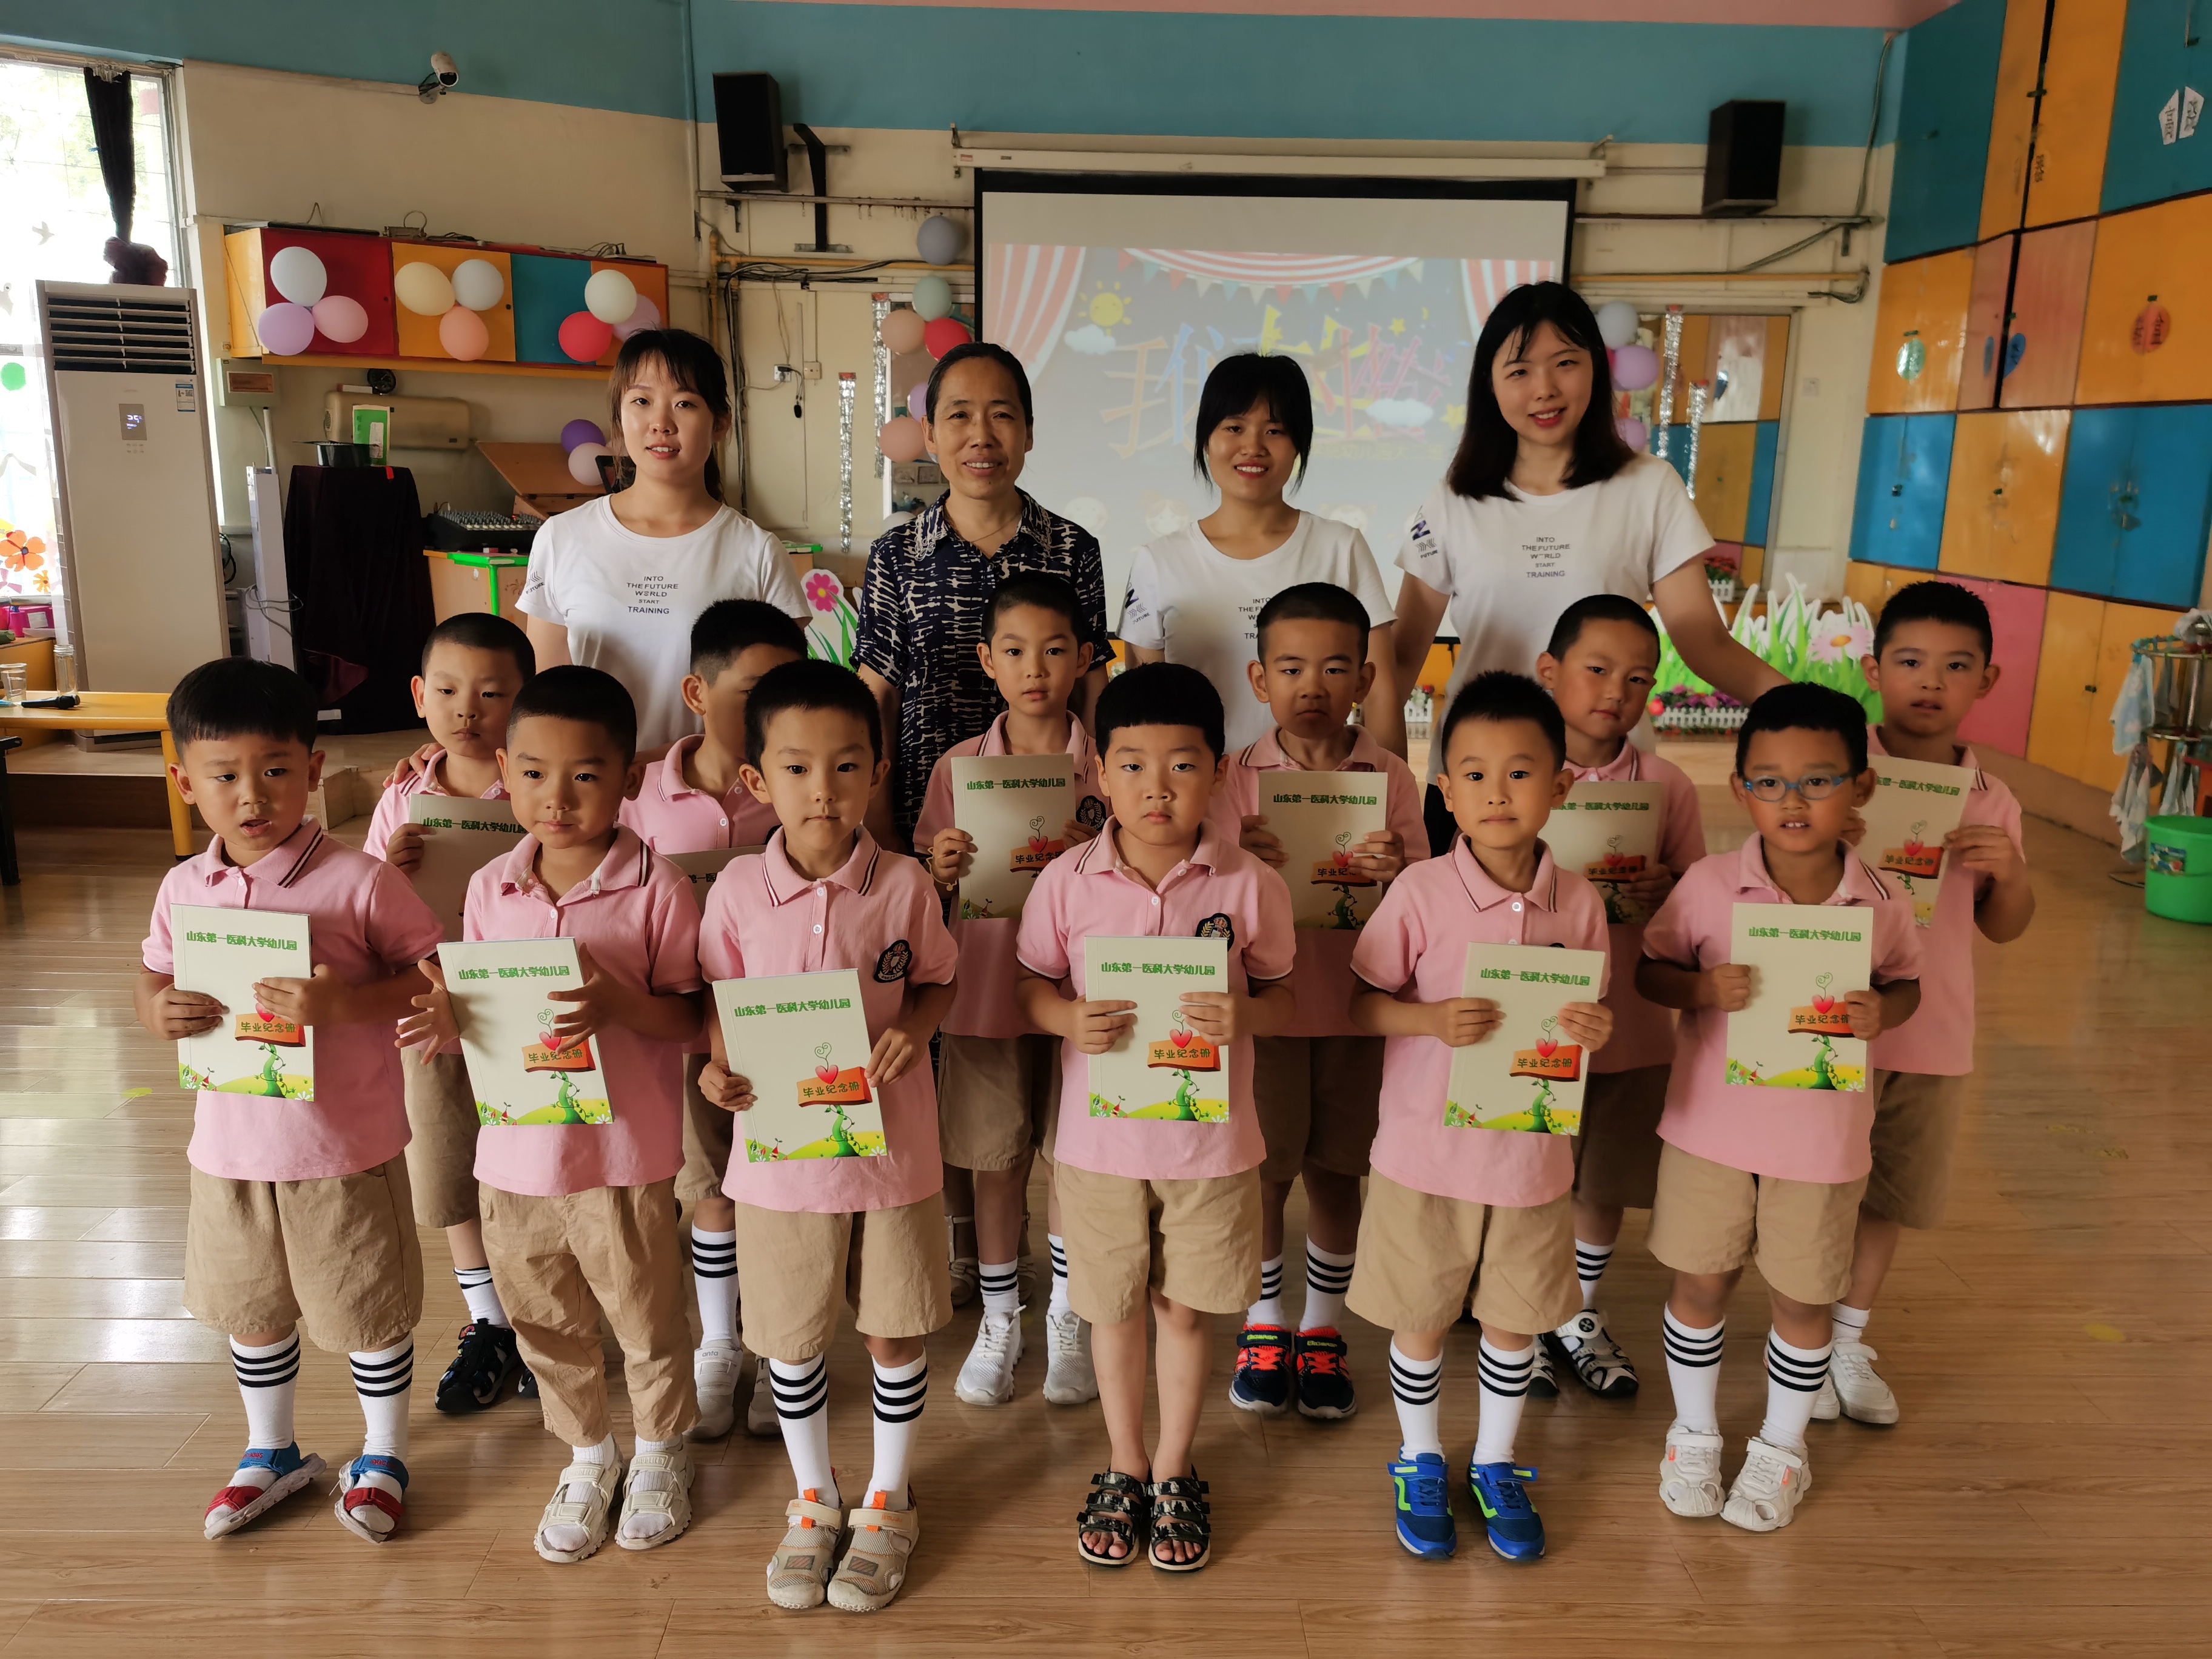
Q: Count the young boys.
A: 12